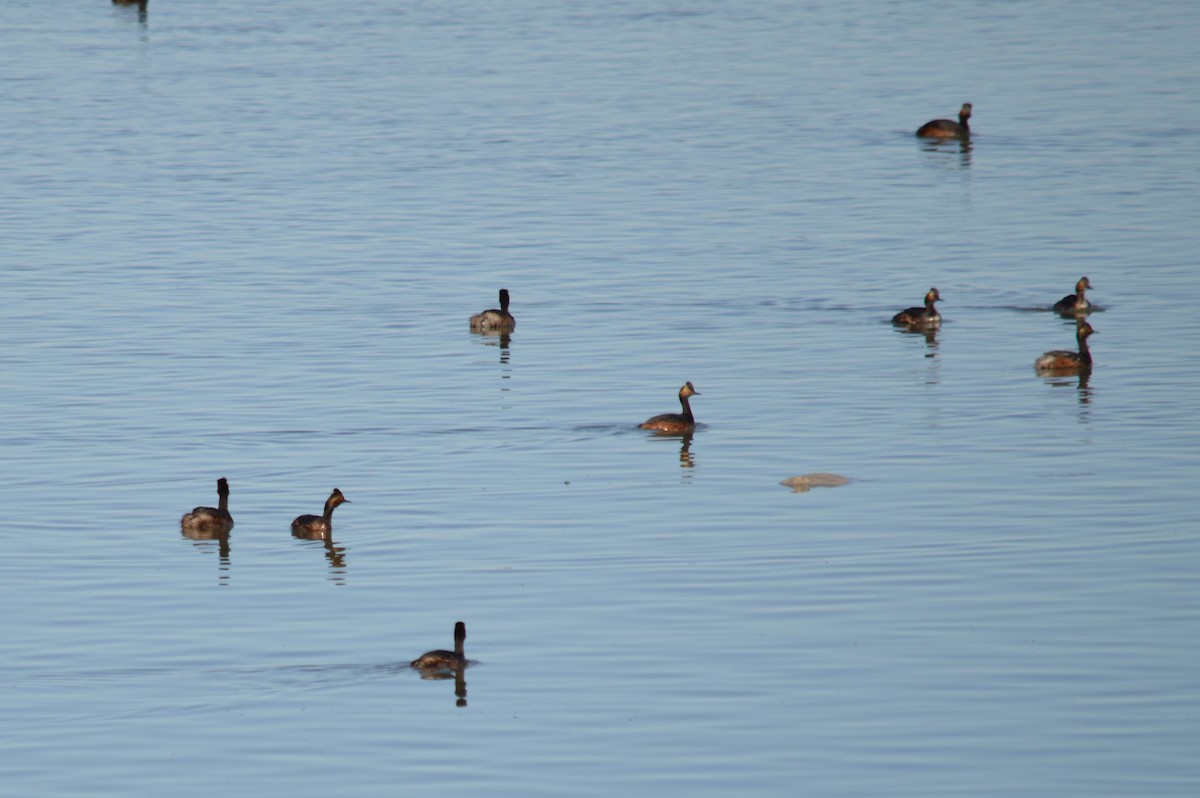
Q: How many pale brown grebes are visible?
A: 0